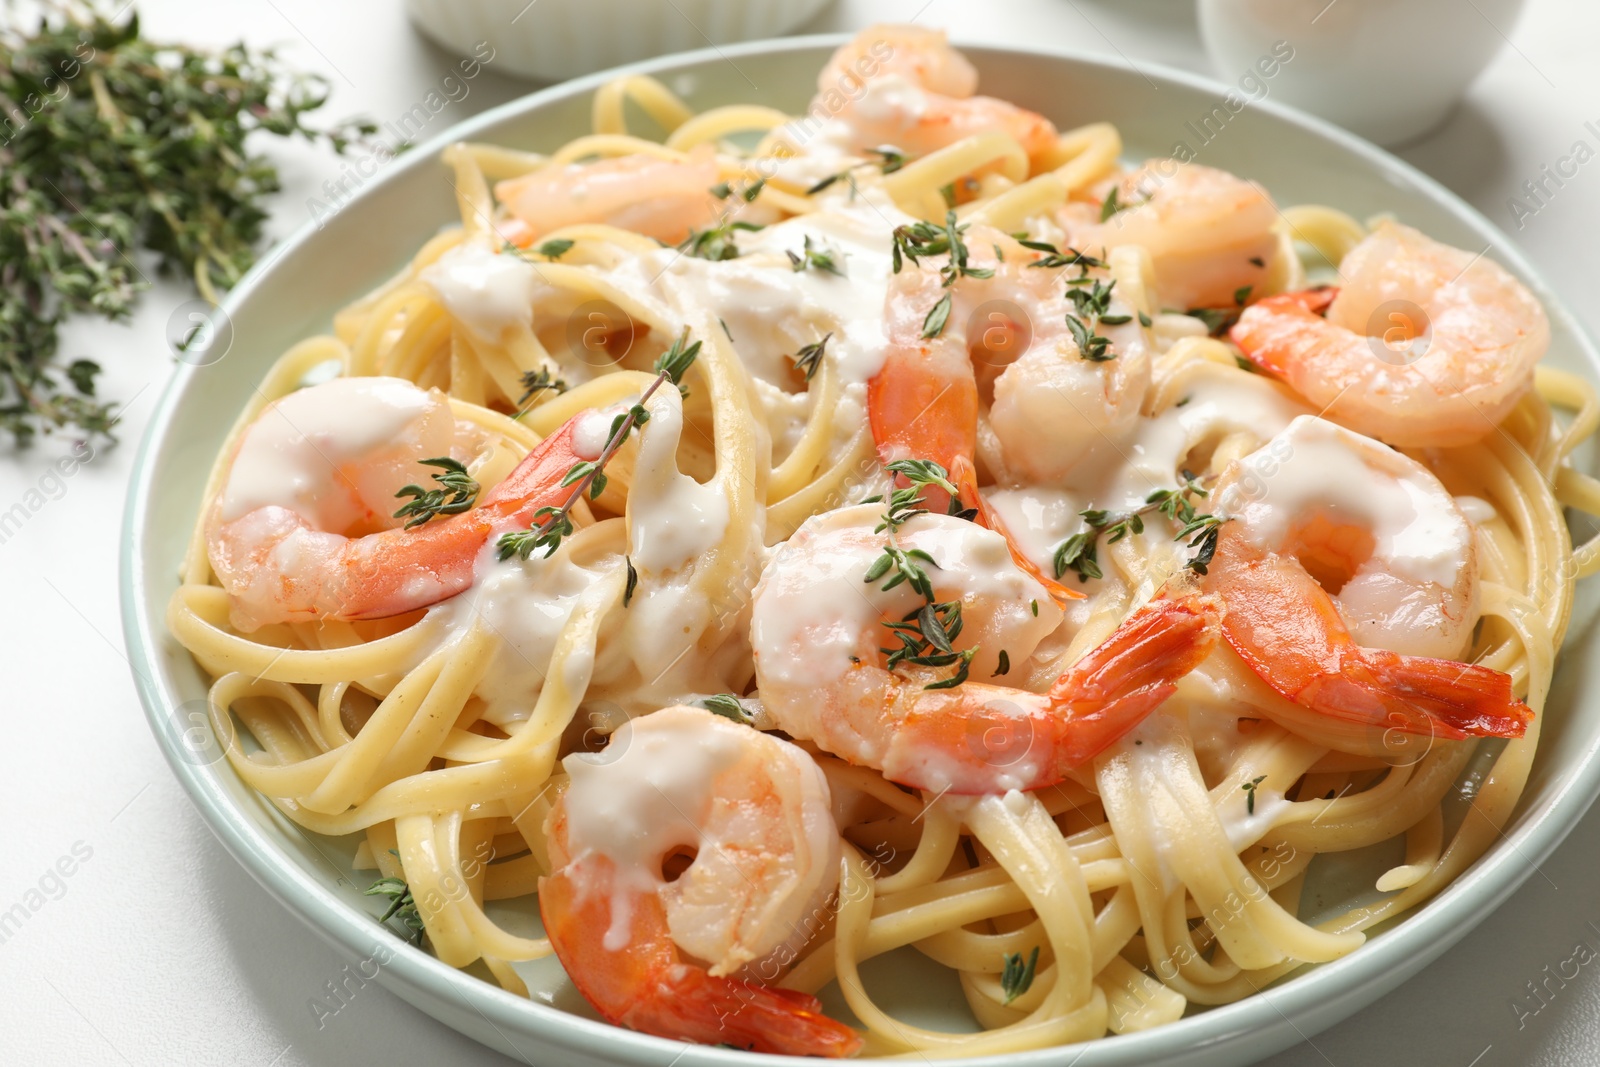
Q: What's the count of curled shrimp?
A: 9